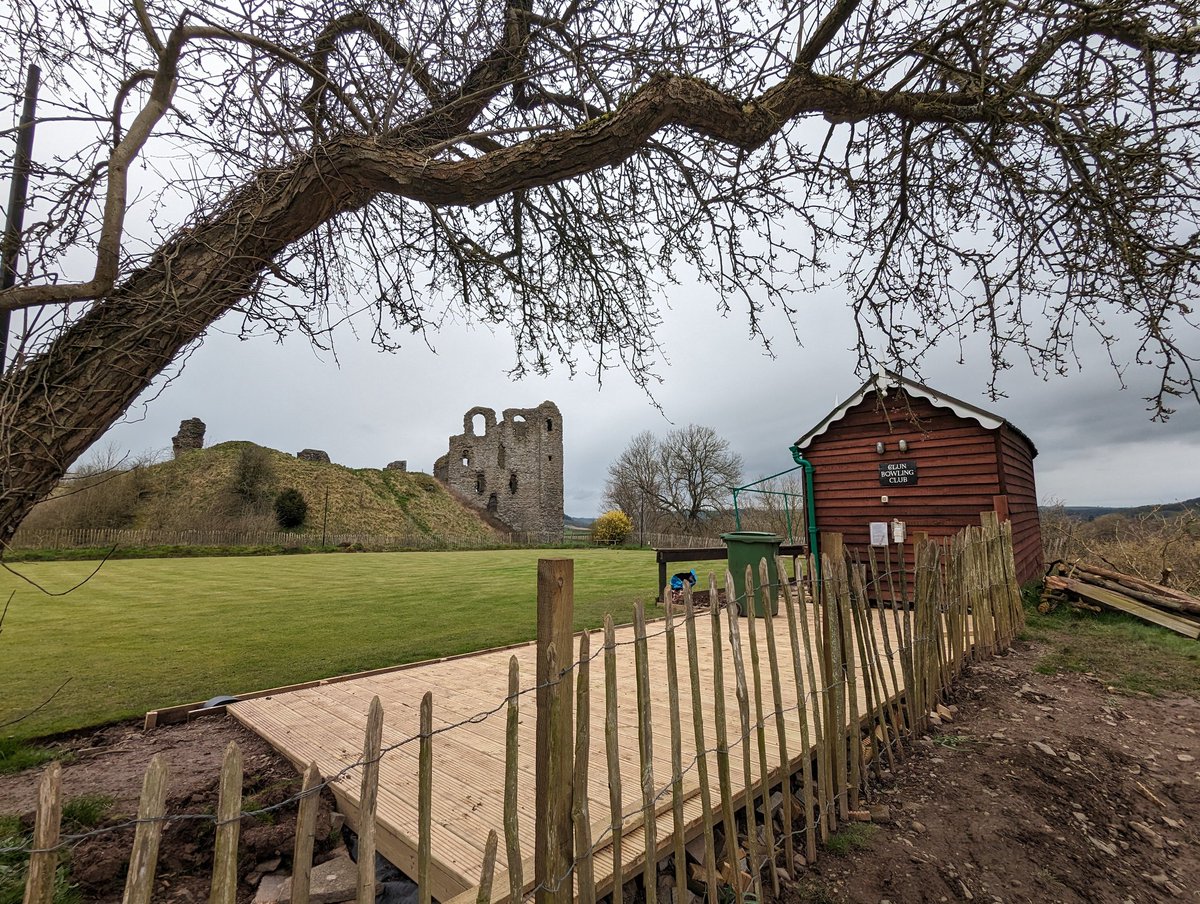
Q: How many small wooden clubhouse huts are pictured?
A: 1